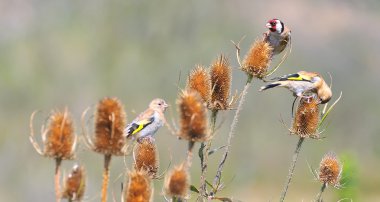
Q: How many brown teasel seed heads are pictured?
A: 12